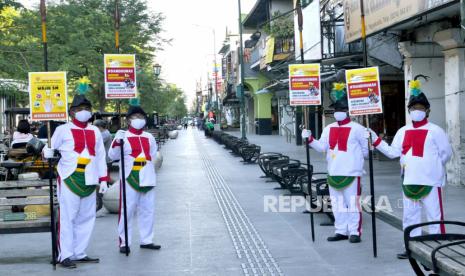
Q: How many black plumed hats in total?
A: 4